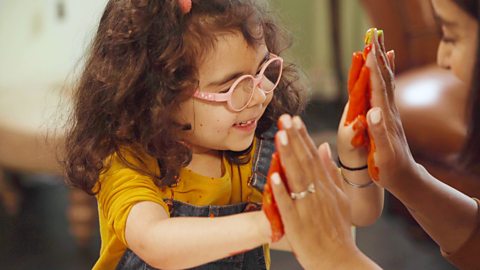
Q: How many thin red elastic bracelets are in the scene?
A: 0